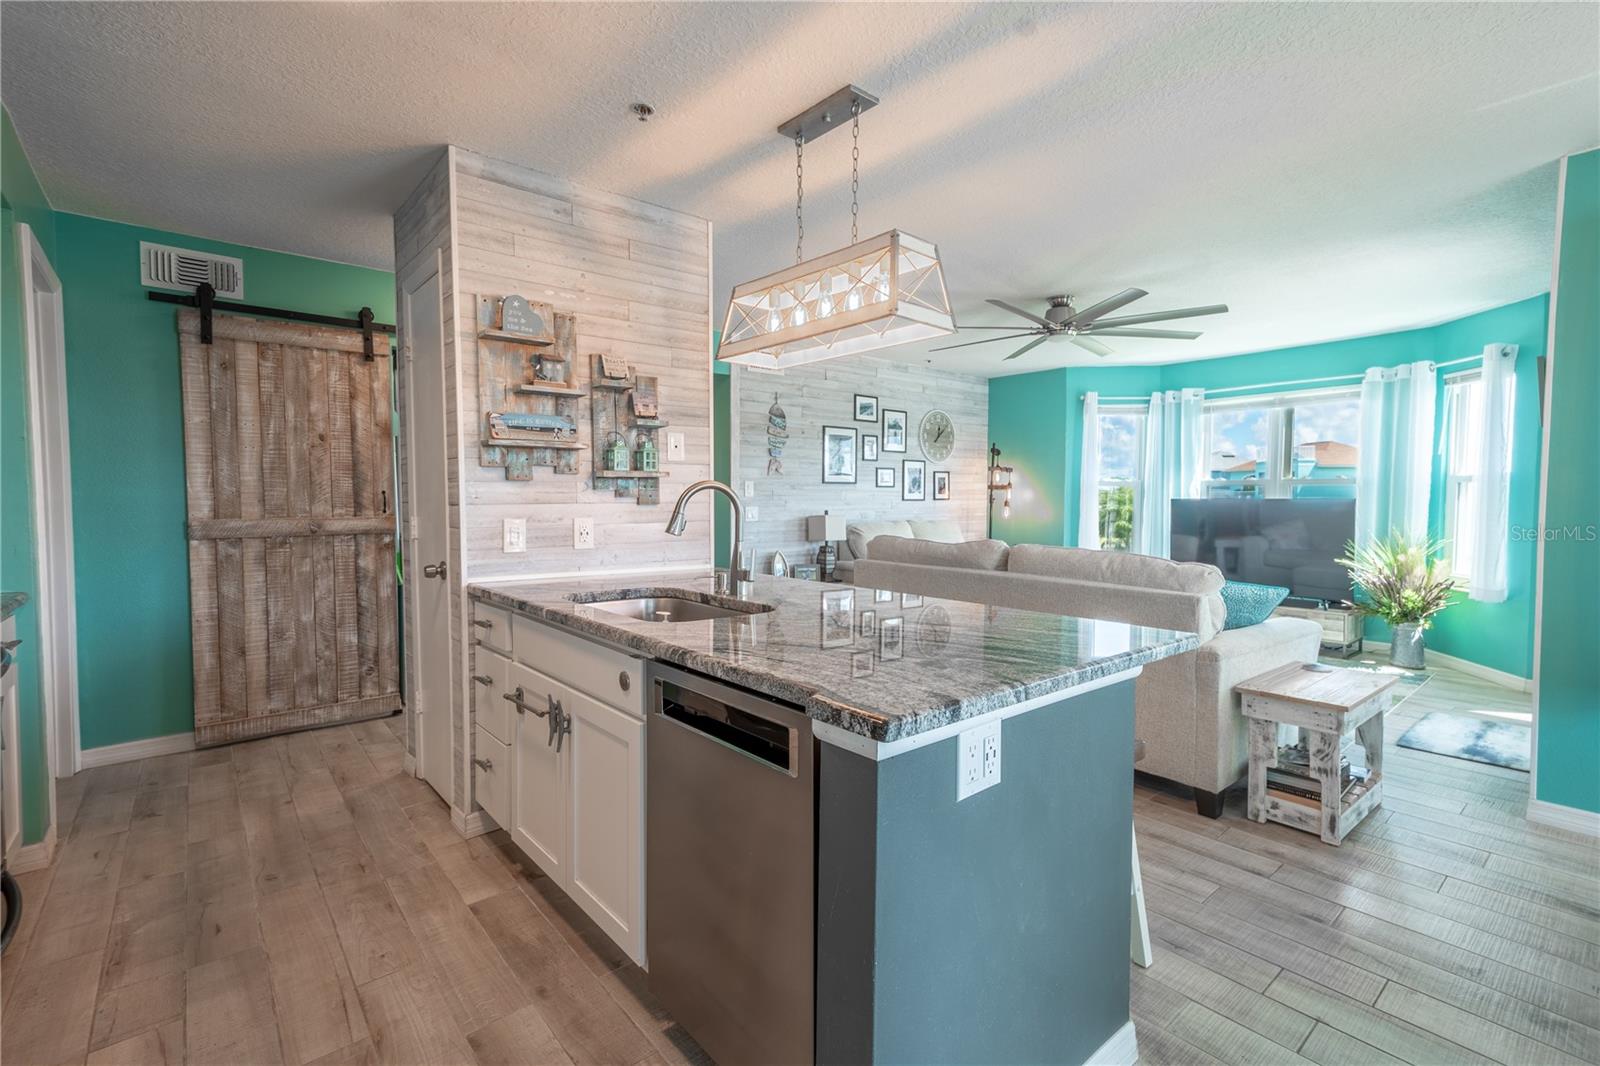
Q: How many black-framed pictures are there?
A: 7